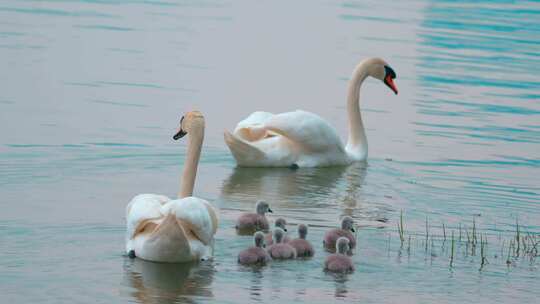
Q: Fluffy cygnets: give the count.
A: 7